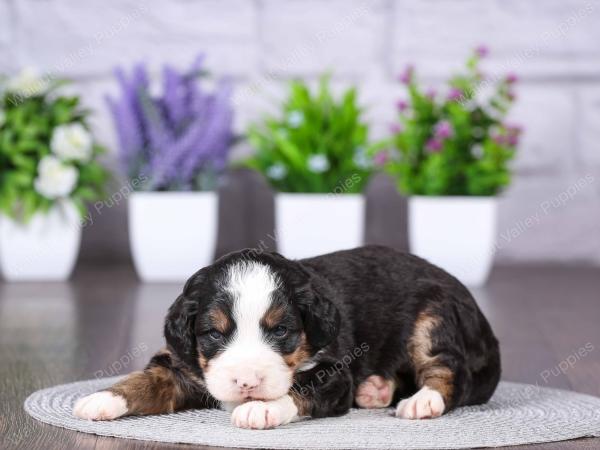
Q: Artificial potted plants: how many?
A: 4